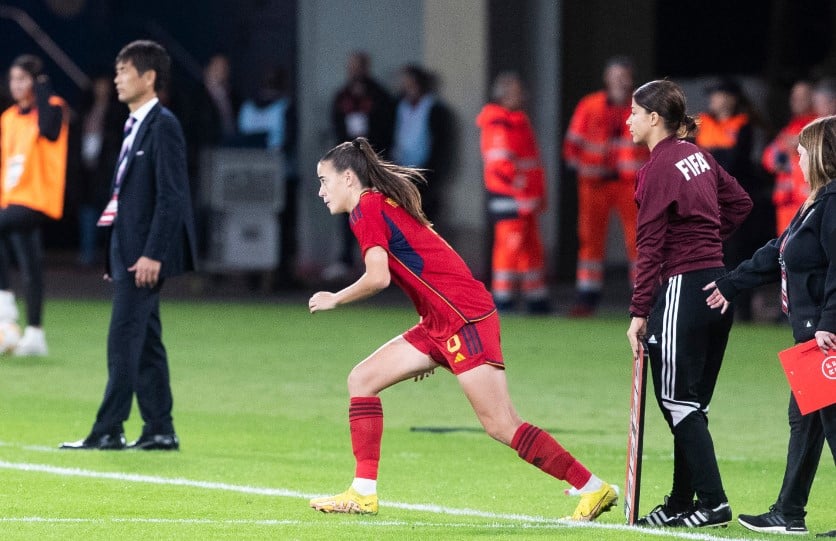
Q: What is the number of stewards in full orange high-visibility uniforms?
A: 3